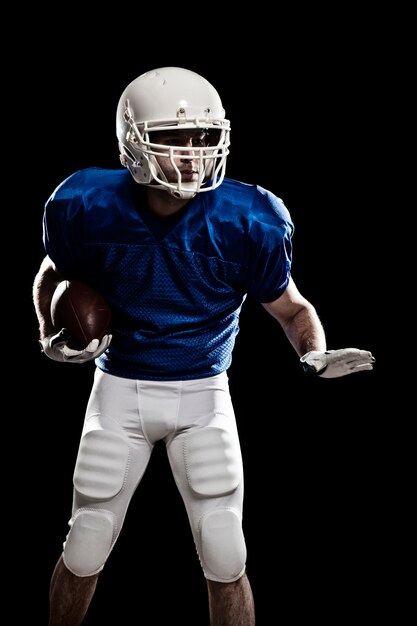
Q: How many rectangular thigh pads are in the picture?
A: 2